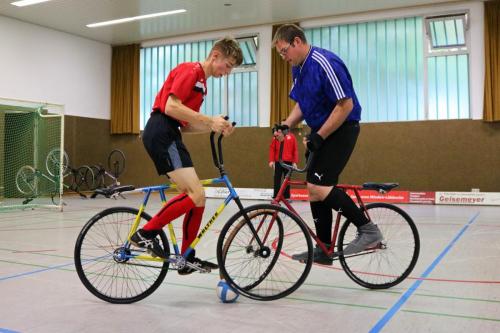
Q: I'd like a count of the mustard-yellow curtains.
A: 3